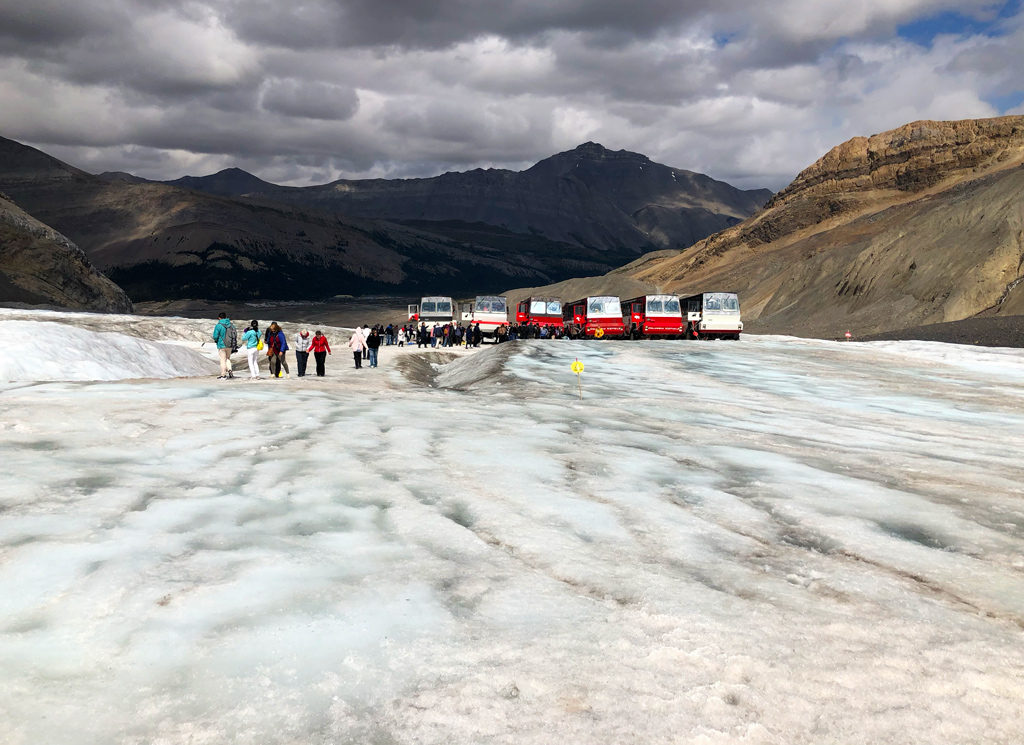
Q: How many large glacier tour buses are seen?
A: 6